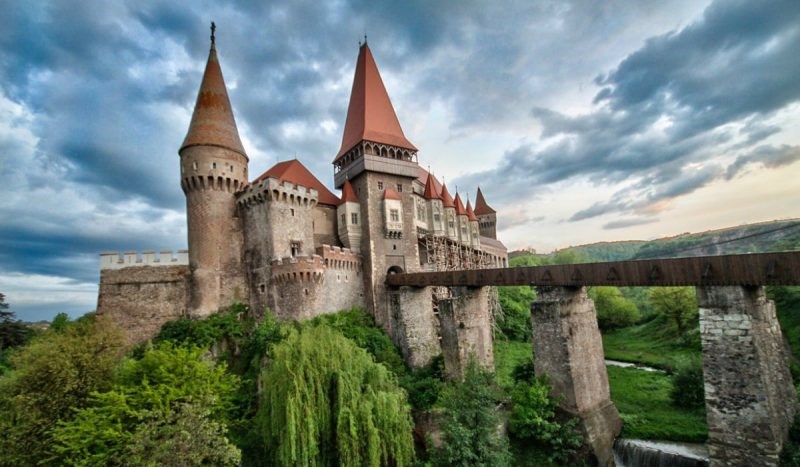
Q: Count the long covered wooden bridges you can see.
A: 1